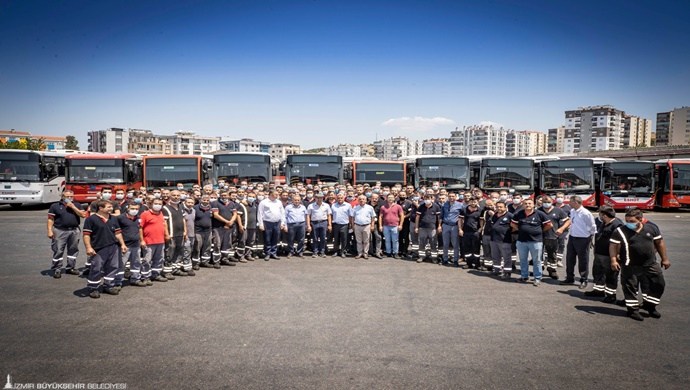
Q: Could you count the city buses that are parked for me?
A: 11